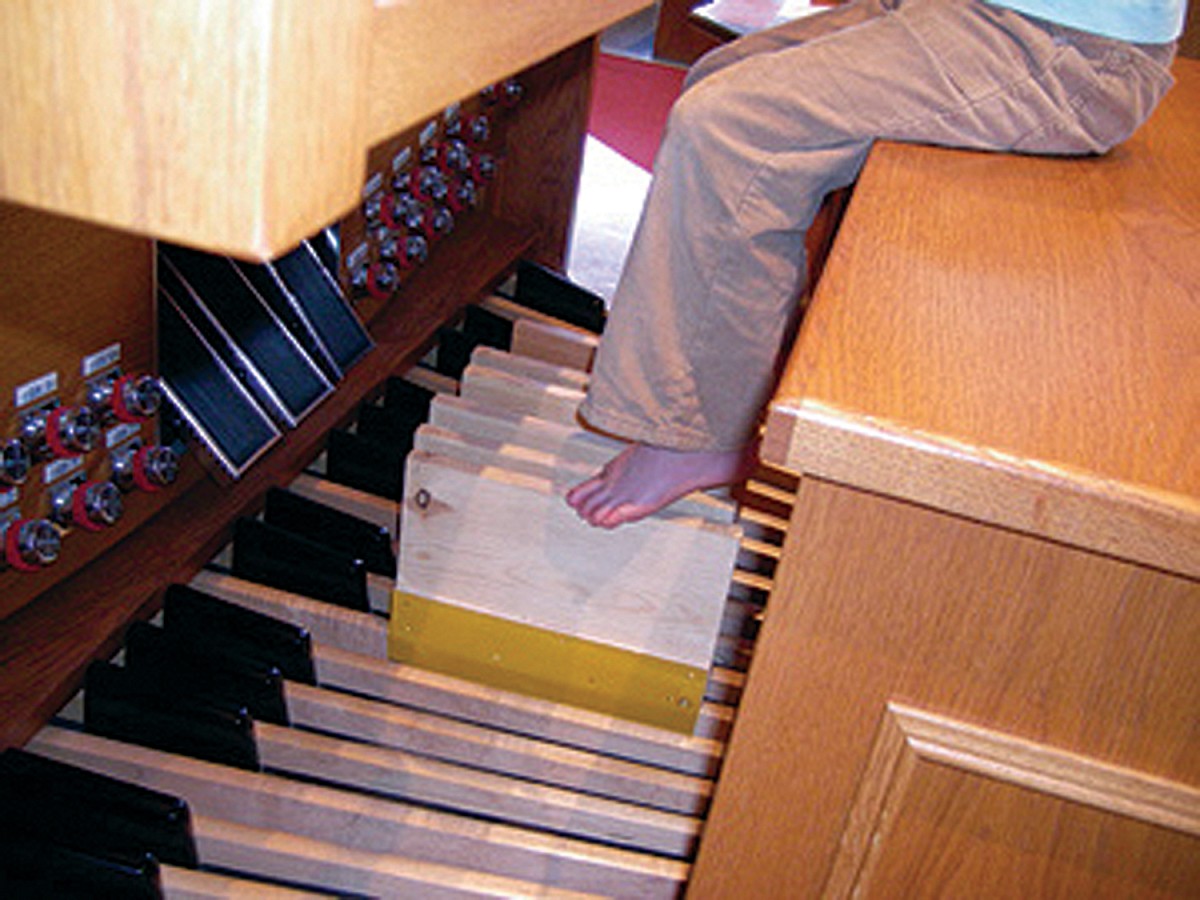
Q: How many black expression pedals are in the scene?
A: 3